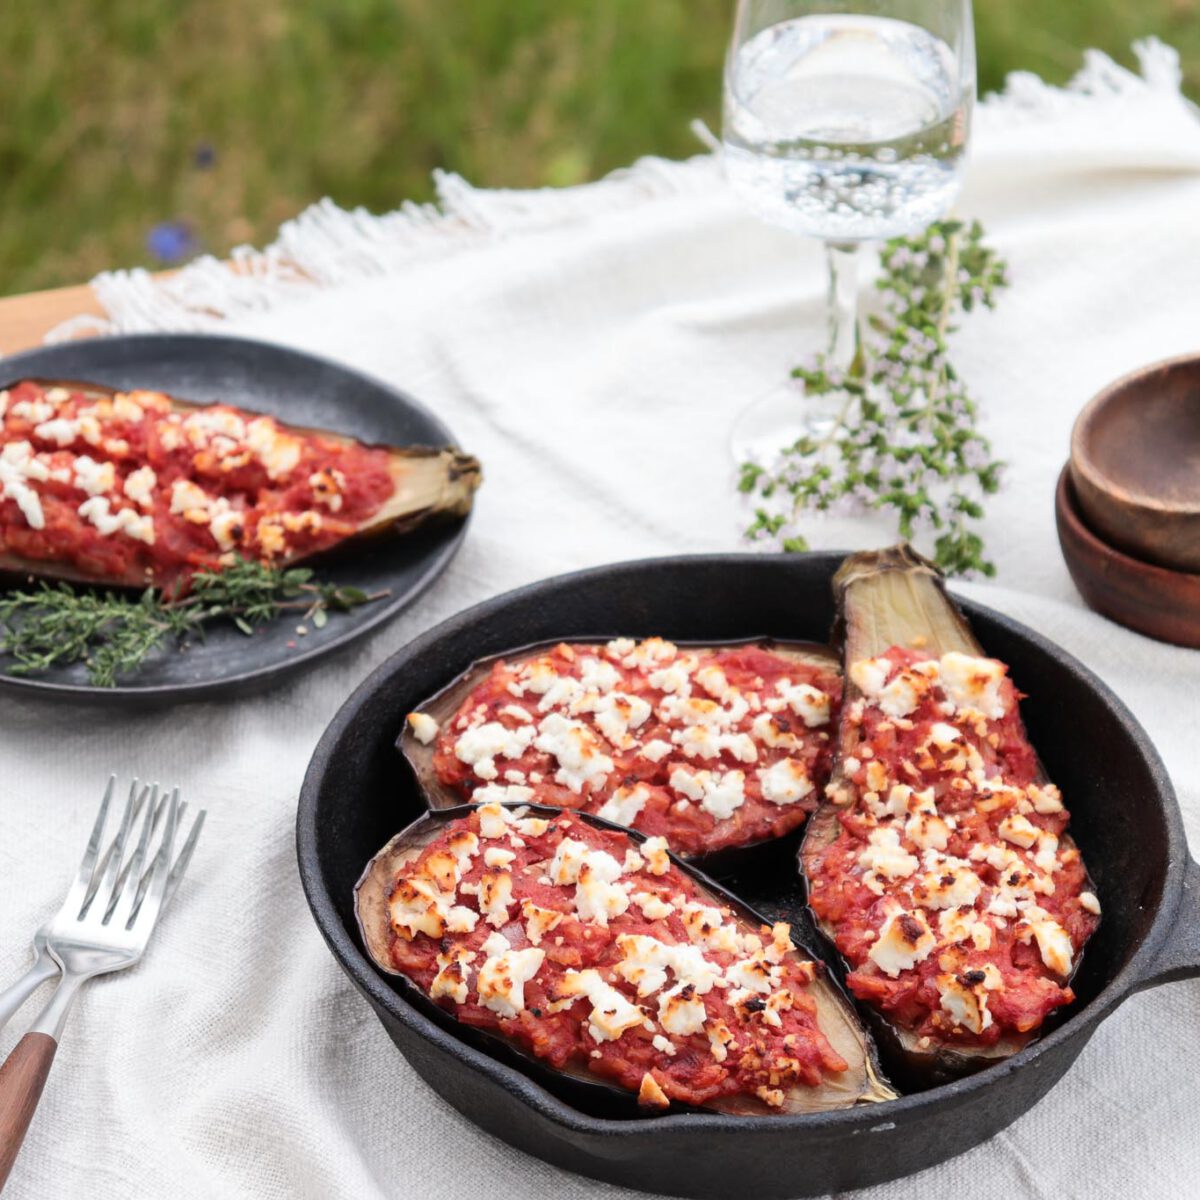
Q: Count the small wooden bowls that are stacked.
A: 2